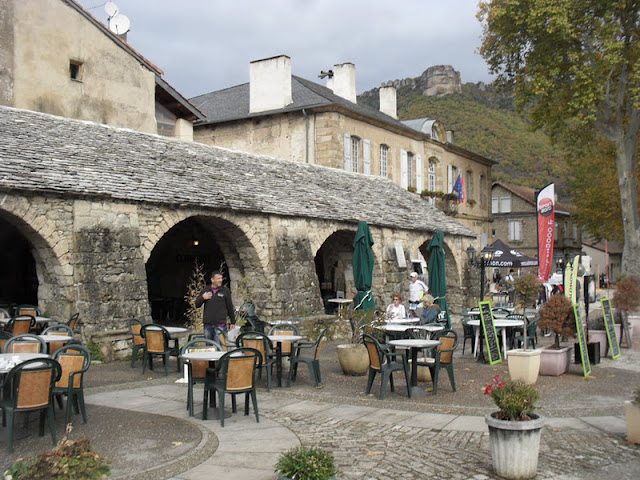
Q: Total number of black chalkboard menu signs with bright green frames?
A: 3